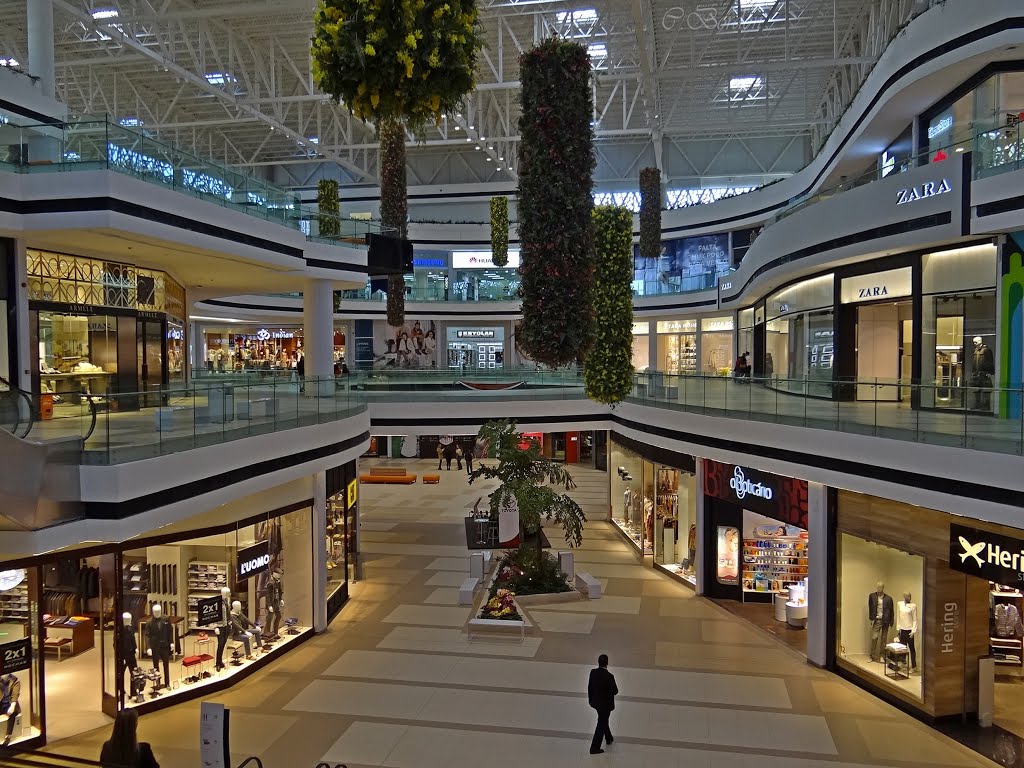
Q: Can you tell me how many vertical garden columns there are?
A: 7